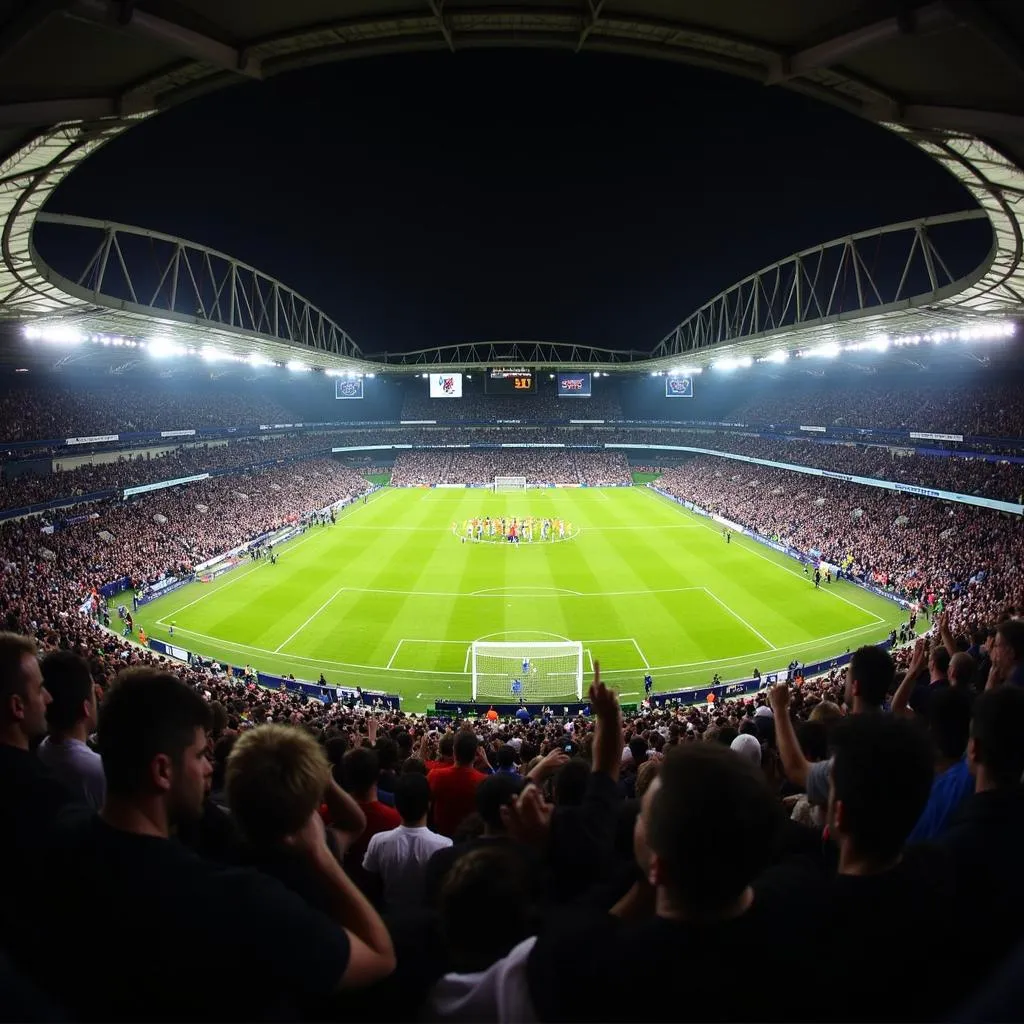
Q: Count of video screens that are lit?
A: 5